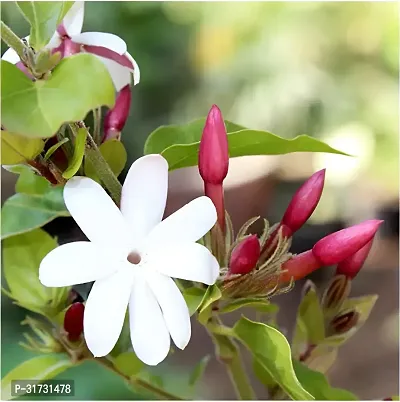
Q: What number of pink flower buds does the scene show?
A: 7